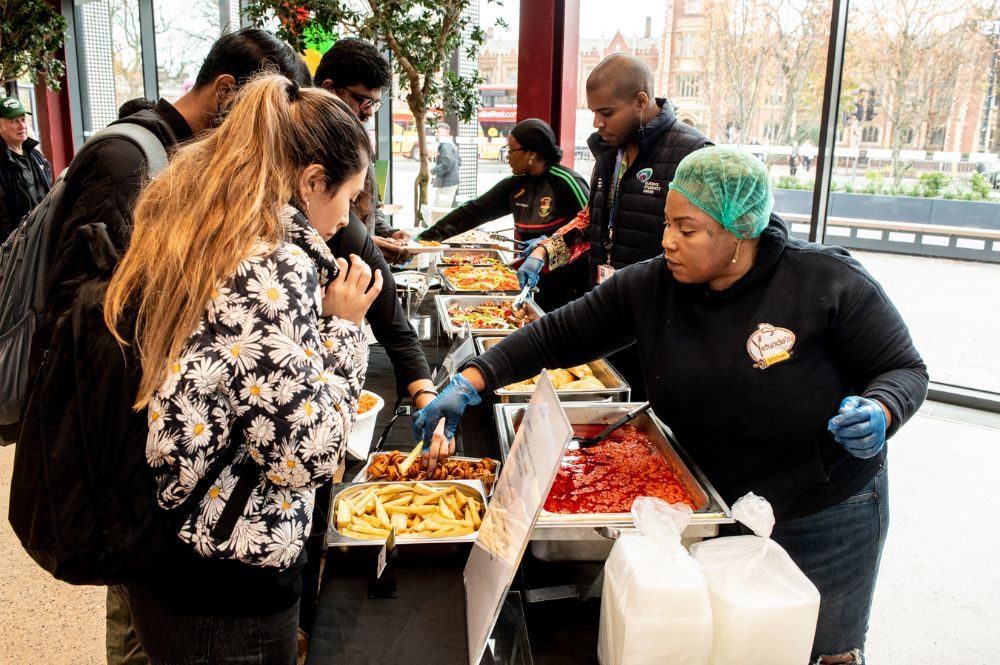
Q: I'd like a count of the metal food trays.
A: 8